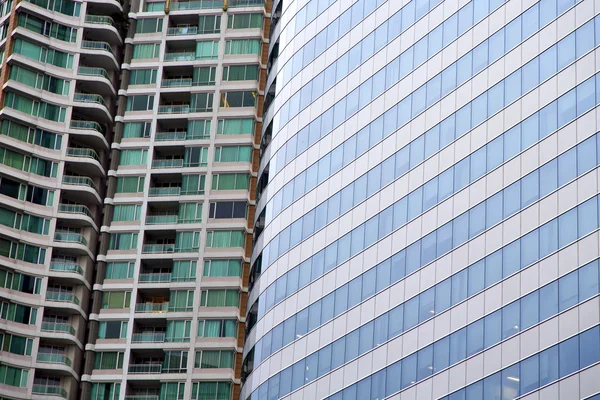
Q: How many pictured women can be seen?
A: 0